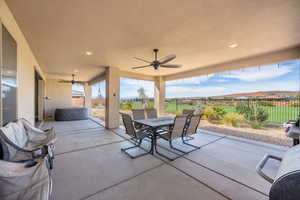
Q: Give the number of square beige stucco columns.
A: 3